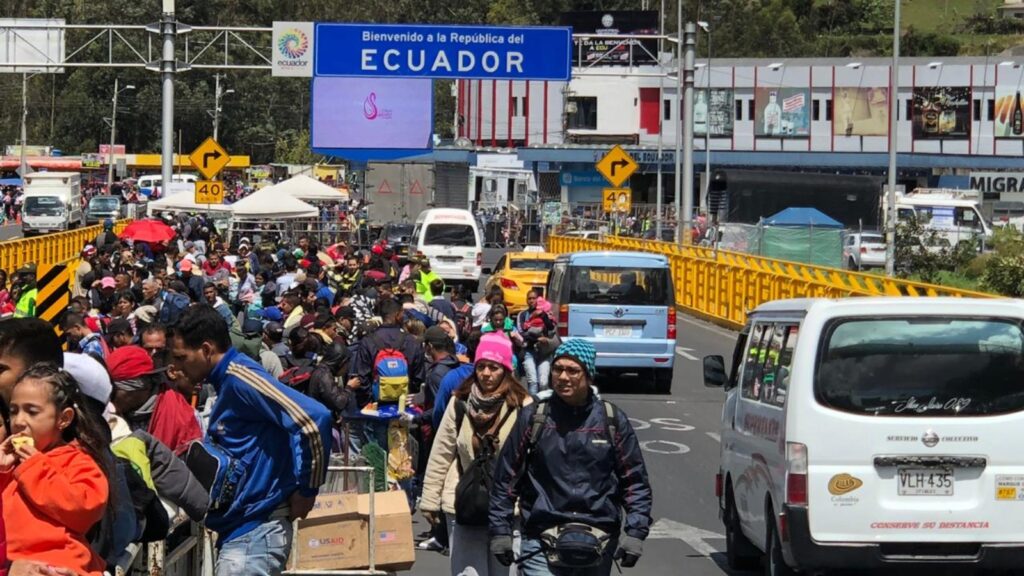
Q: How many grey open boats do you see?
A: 0